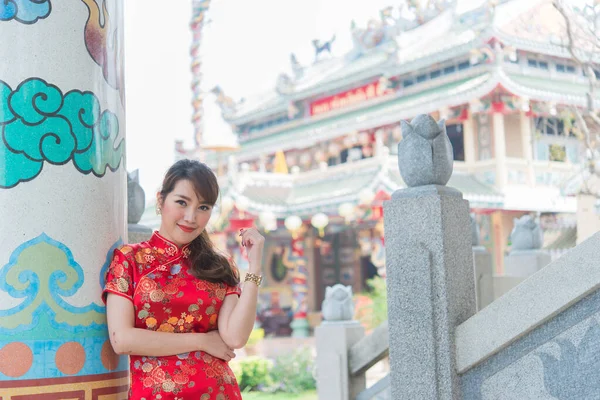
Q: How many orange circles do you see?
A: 3